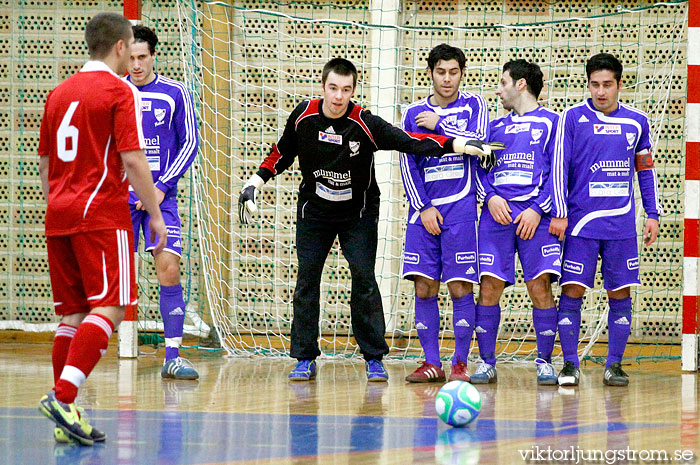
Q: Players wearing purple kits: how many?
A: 4